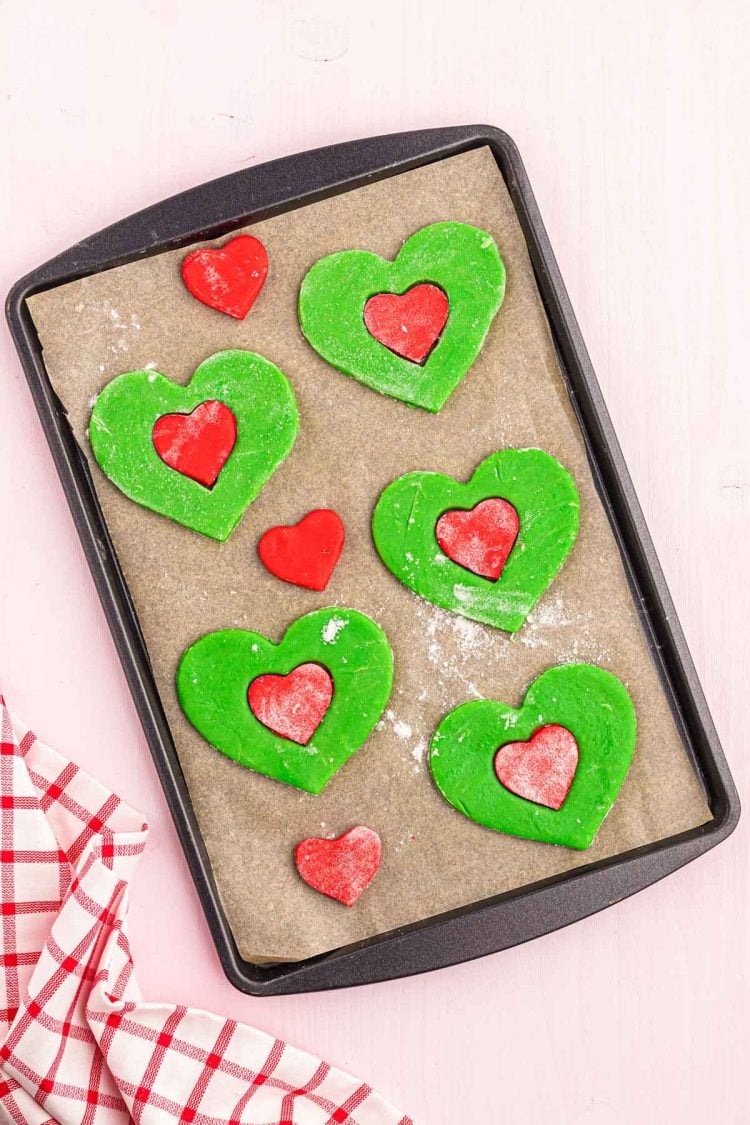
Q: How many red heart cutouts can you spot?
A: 8